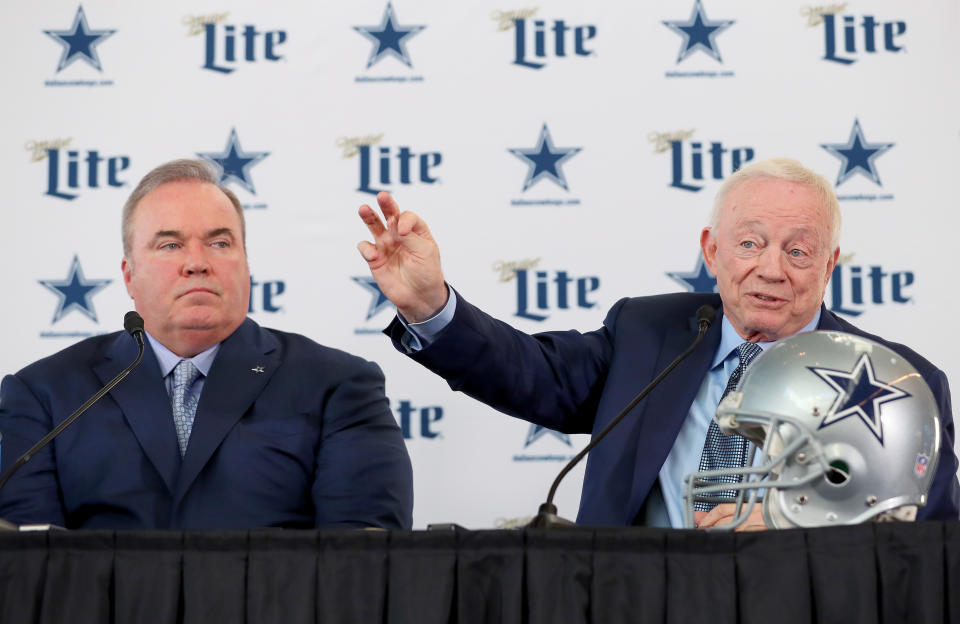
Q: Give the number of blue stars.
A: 11